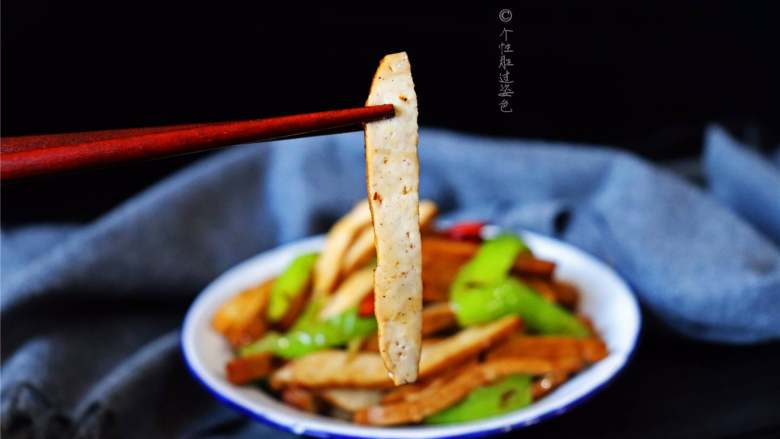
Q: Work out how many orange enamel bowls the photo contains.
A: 0